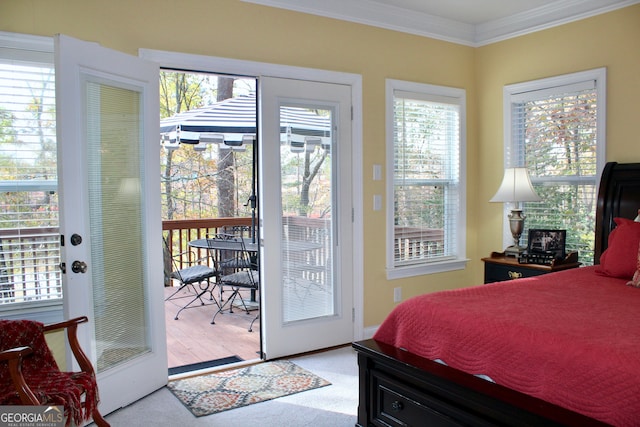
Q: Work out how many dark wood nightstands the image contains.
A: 1